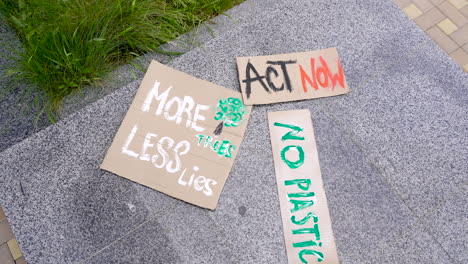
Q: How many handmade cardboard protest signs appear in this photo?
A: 3